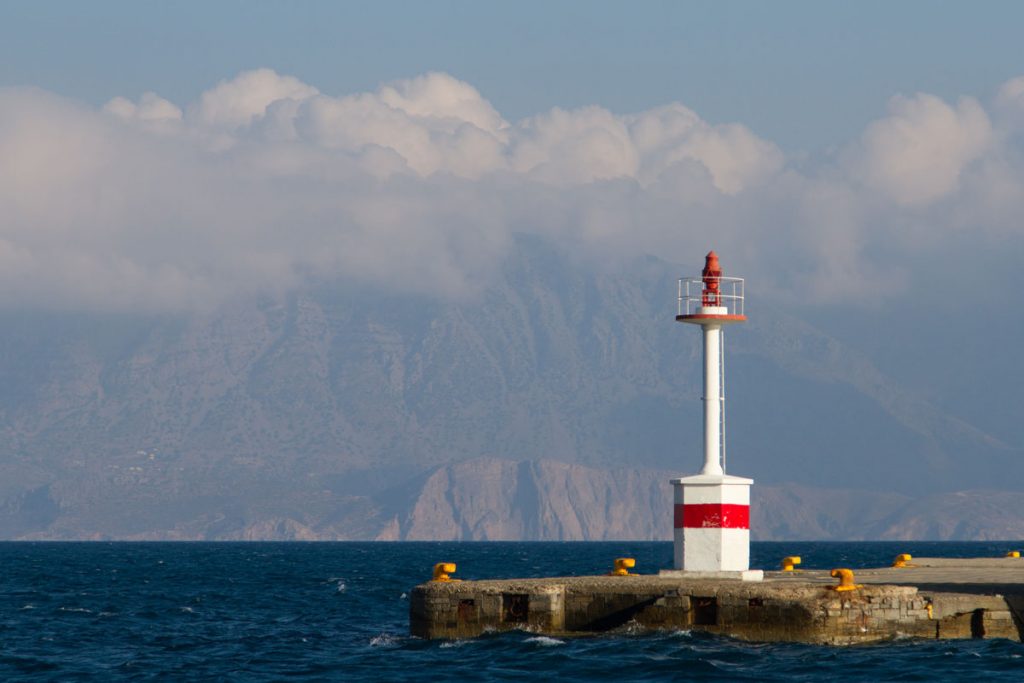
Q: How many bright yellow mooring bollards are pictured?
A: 6